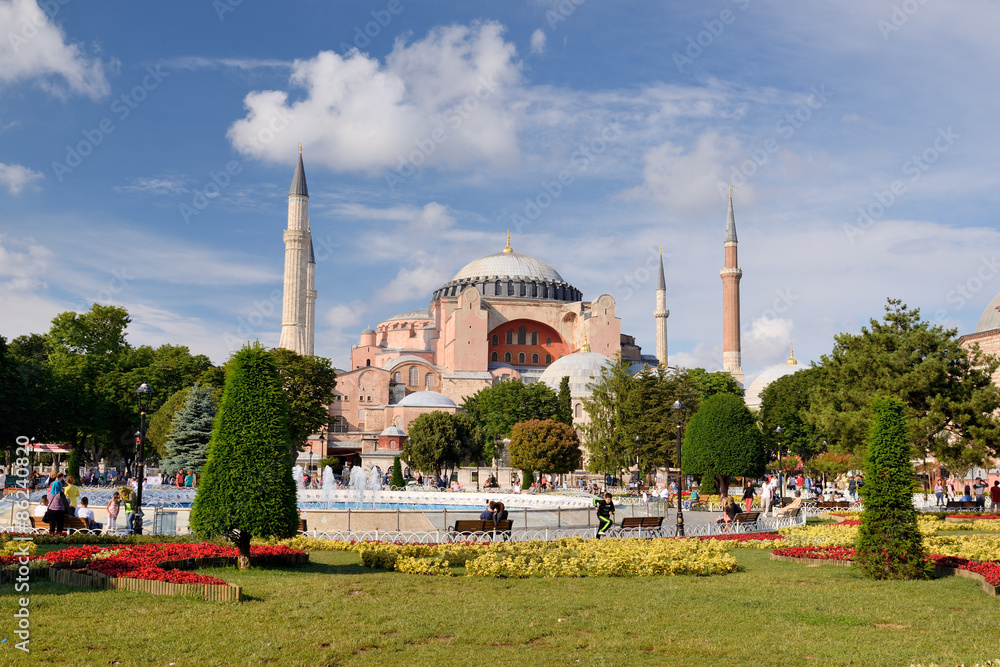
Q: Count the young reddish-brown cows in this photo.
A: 0